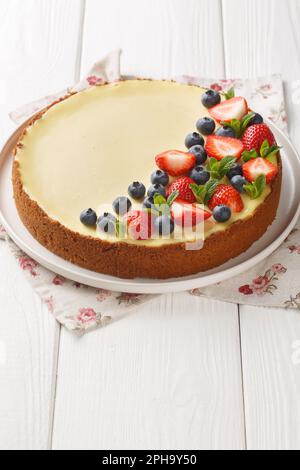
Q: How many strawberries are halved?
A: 5